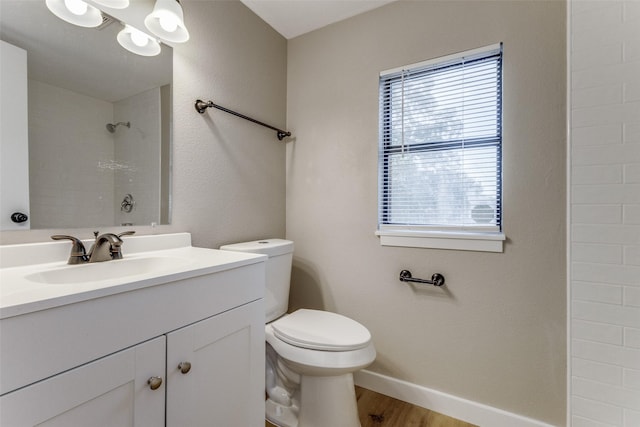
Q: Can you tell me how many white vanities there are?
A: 1